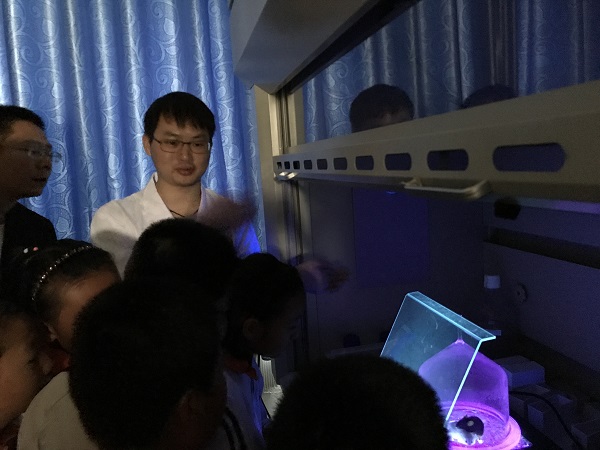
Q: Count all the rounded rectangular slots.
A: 10